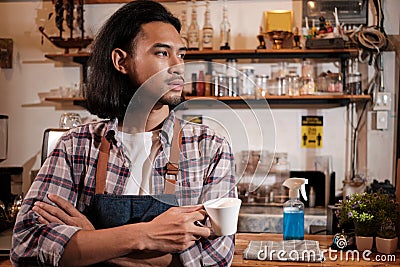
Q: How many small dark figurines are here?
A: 2